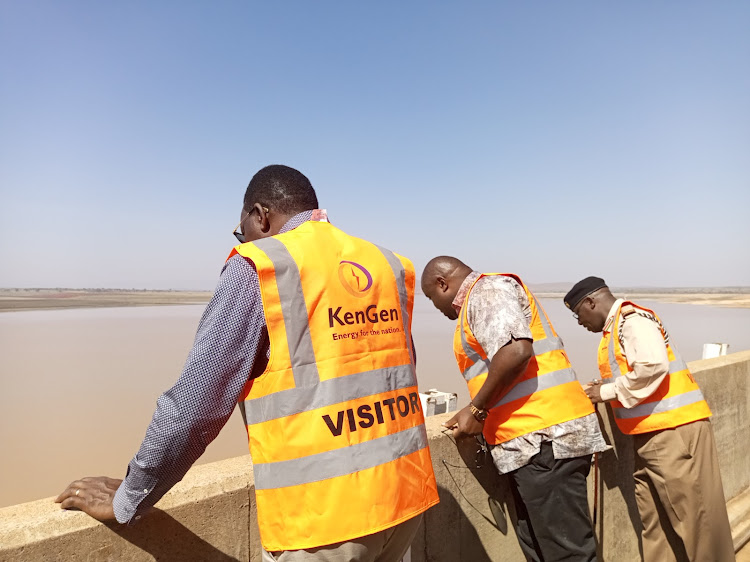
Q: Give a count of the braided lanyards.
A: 1